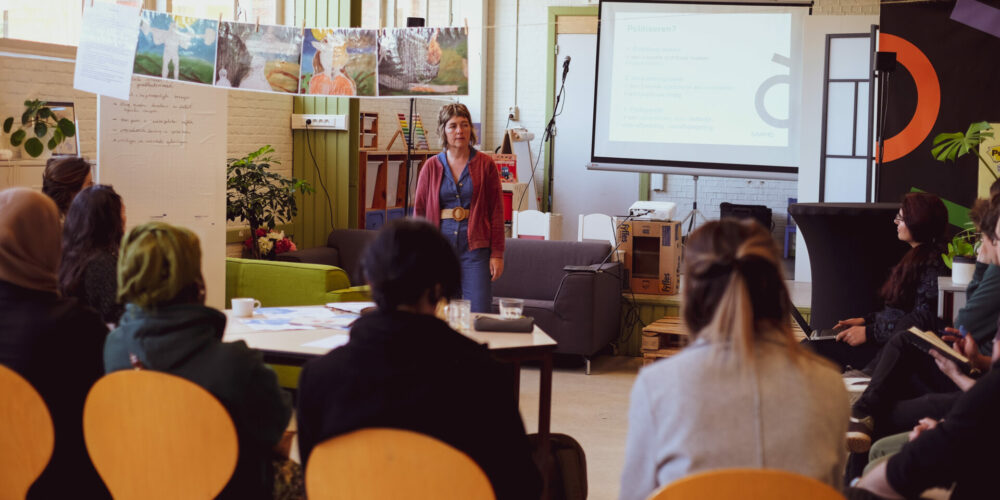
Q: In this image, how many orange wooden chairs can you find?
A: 4